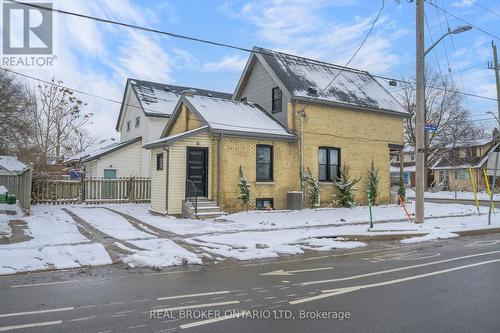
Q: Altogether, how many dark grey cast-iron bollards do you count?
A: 0